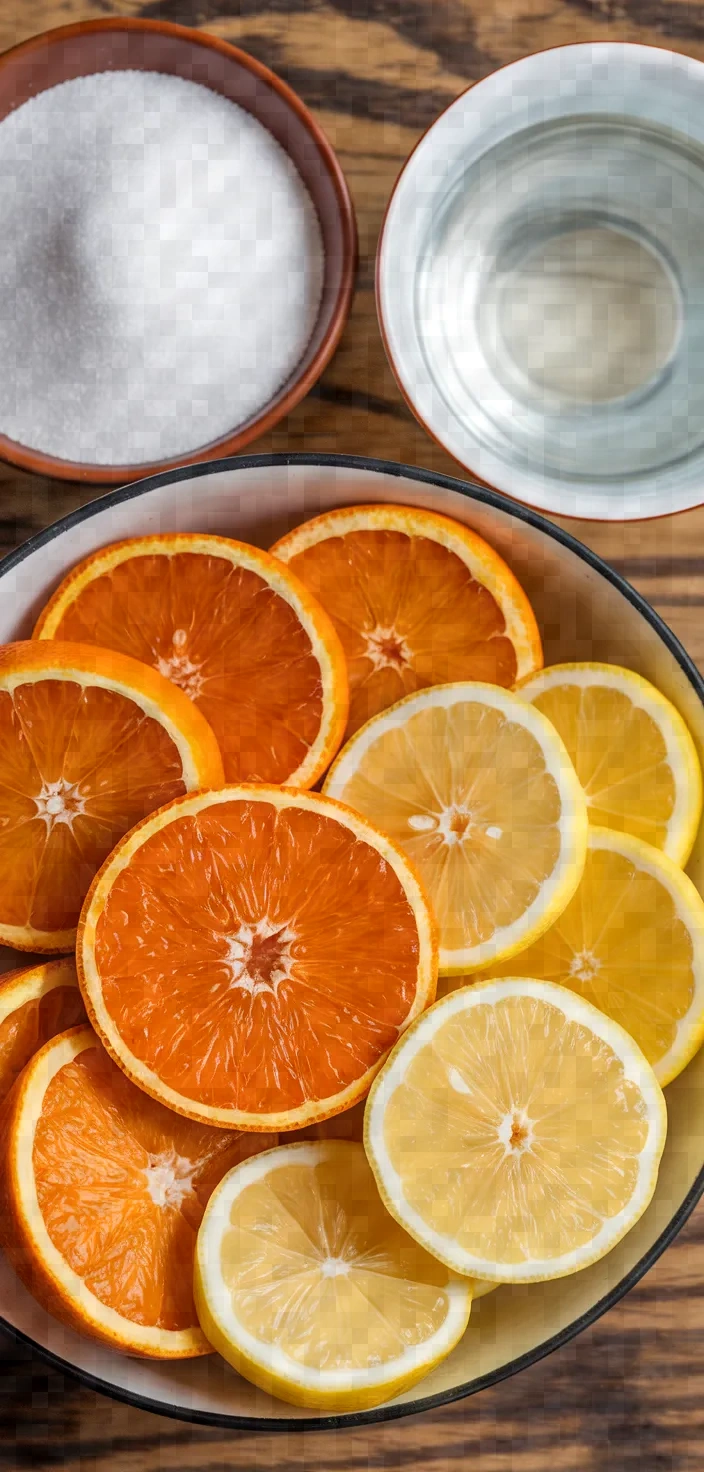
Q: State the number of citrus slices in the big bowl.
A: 11